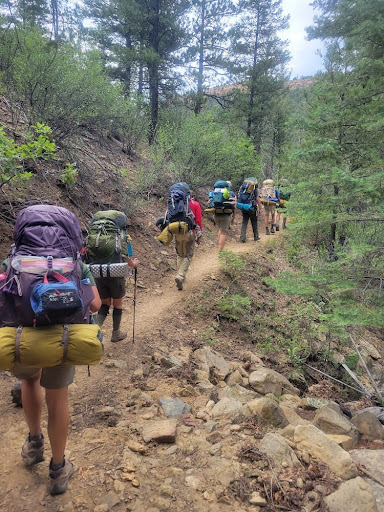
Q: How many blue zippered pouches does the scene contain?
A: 1